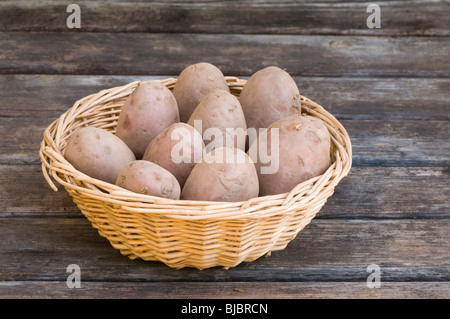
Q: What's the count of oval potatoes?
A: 9